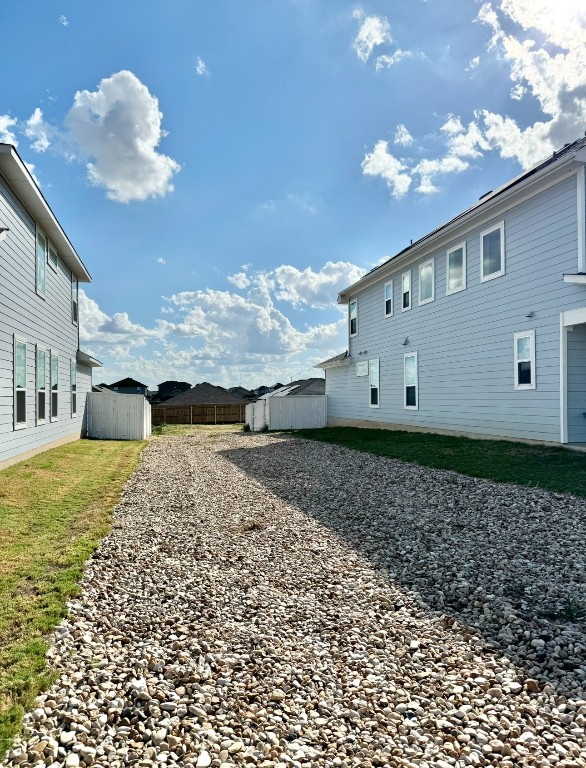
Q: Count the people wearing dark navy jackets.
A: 0